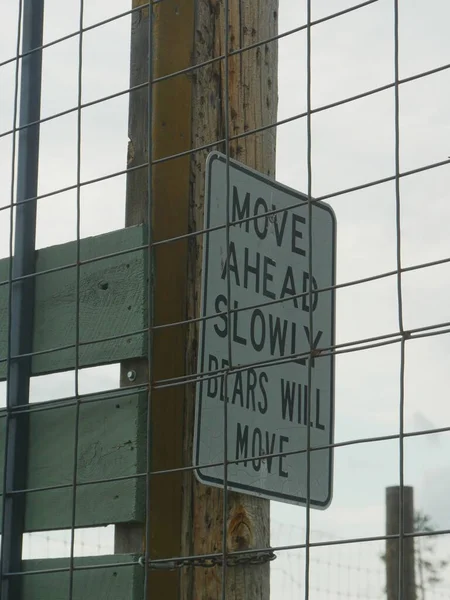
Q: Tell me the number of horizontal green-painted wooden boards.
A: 3